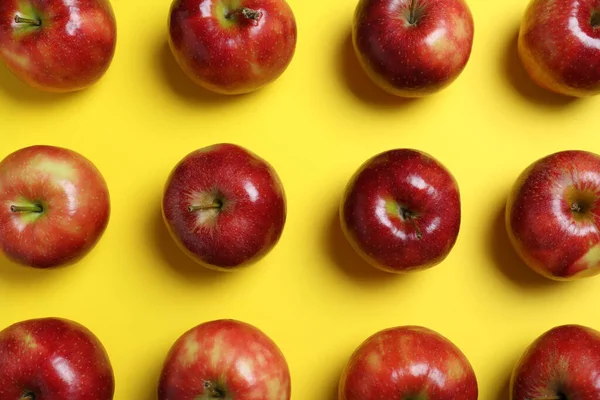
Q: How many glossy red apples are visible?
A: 12